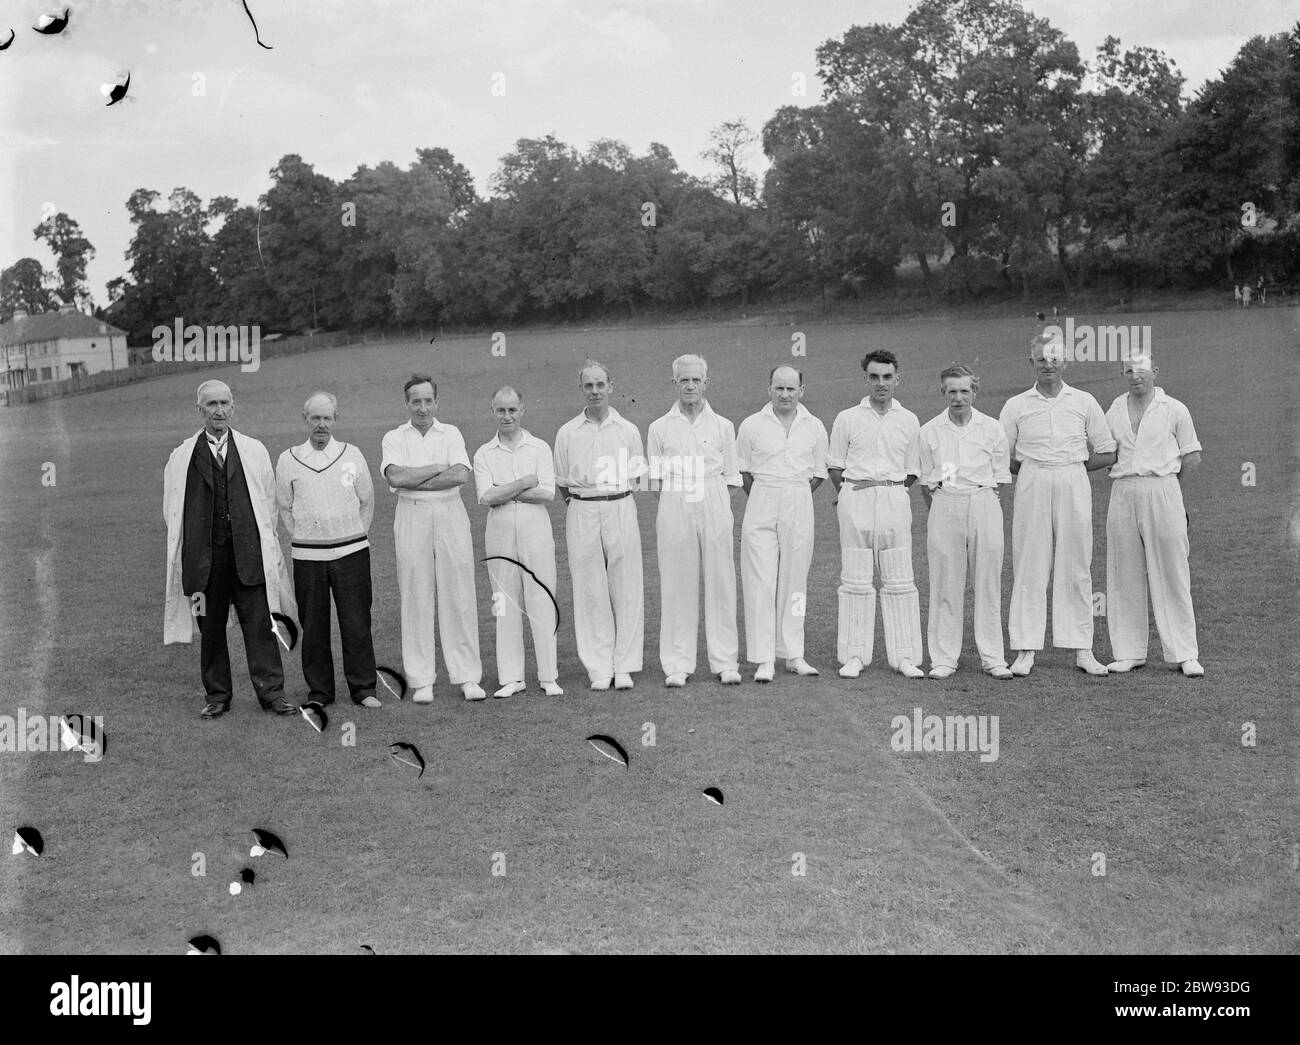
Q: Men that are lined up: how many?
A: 11